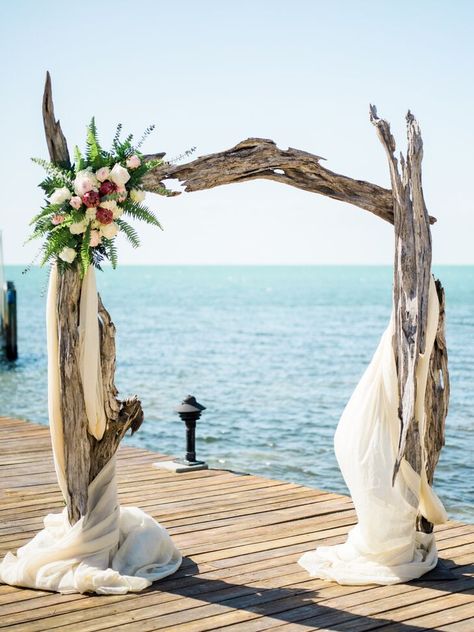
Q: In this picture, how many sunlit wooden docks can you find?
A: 1